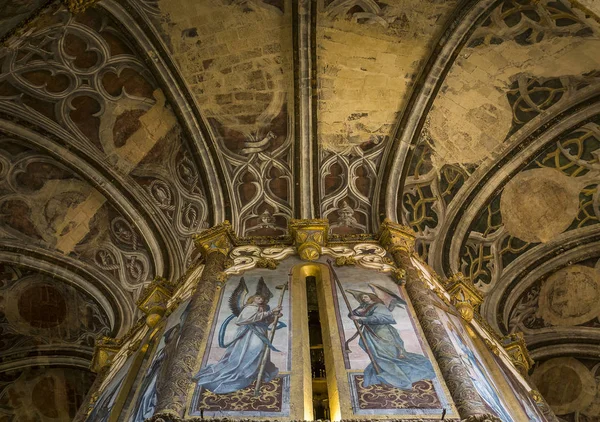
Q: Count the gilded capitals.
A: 7